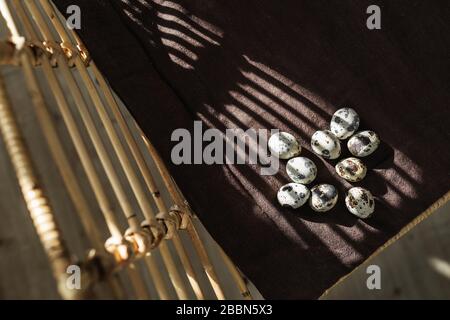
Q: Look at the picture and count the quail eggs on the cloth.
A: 9